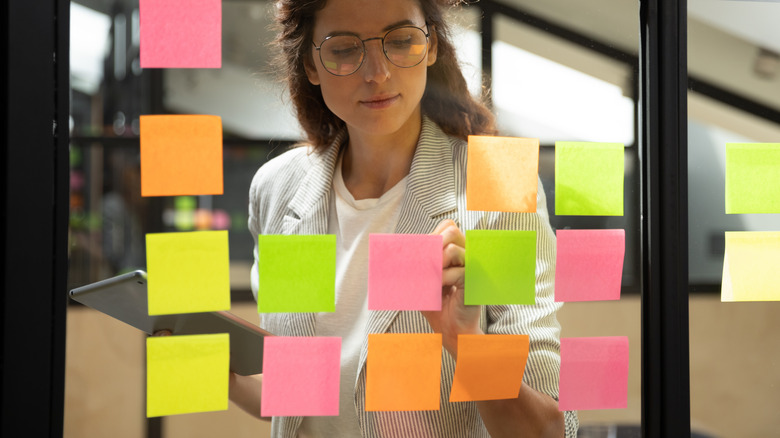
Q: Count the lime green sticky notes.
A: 4